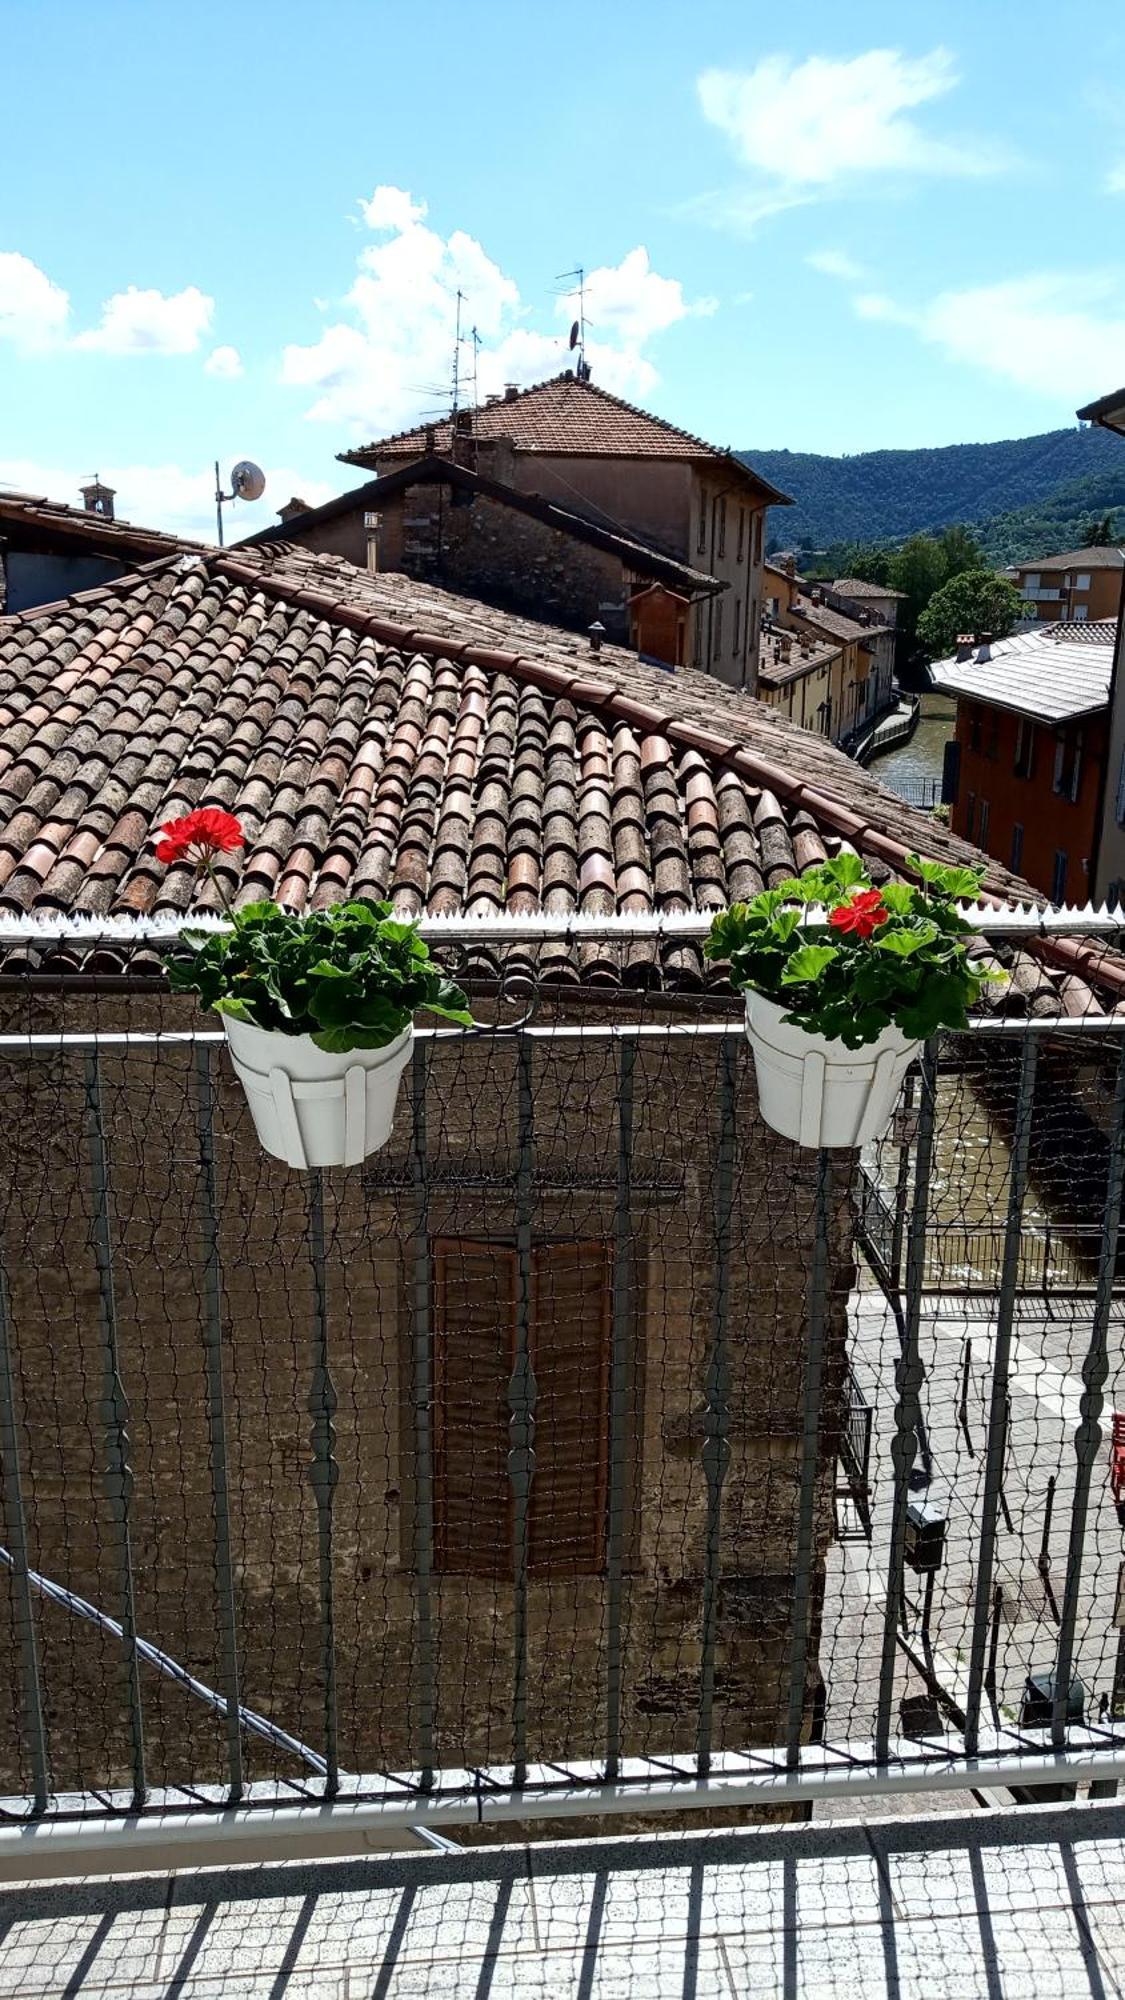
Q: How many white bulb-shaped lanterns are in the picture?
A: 0